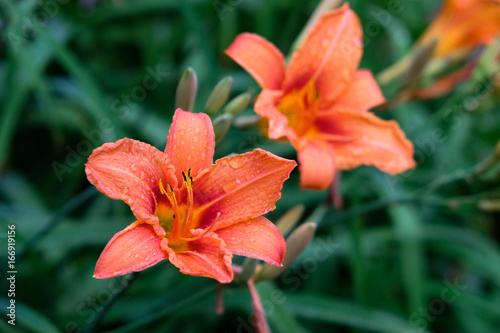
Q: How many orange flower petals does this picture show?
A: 12